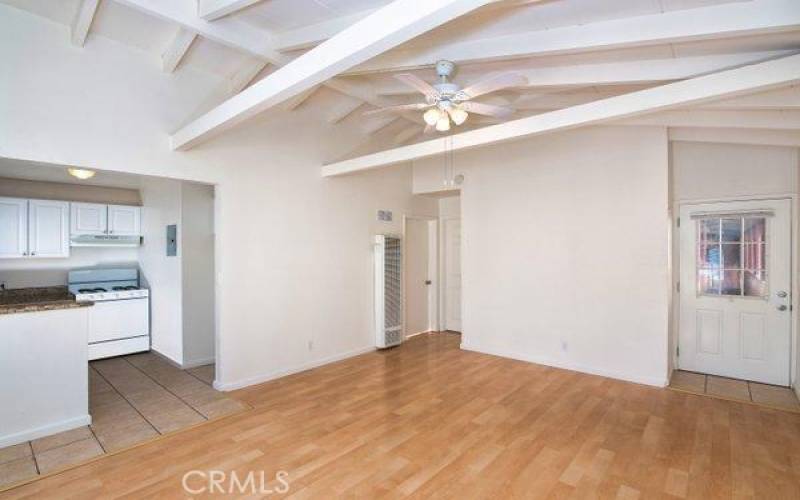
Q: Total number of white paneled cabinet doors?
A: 4